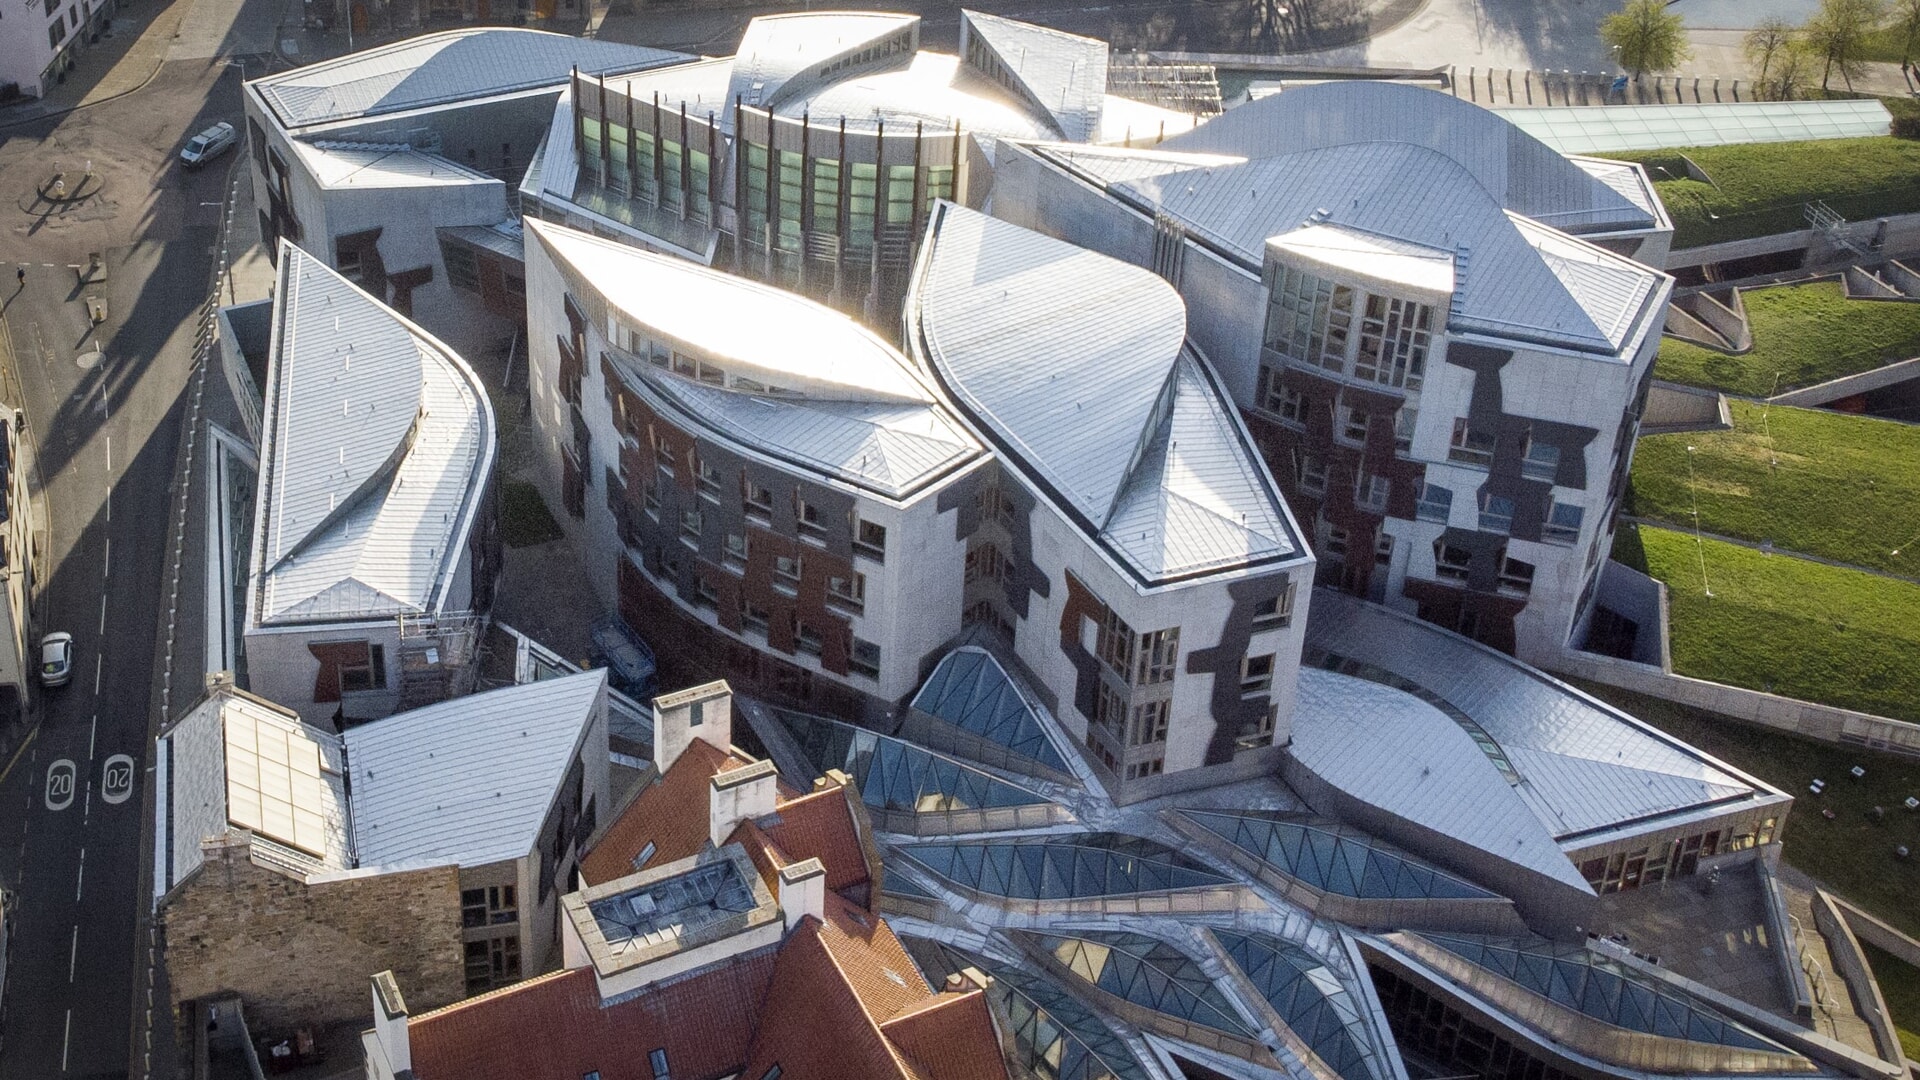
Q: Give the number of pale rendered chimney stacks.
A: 4